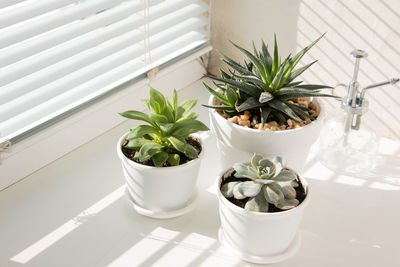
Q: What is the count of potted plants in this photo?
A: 3